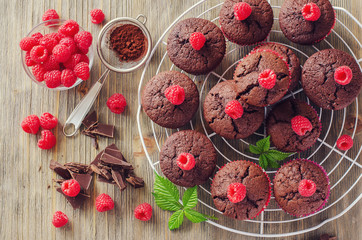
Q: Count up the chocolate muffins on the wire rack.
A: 12